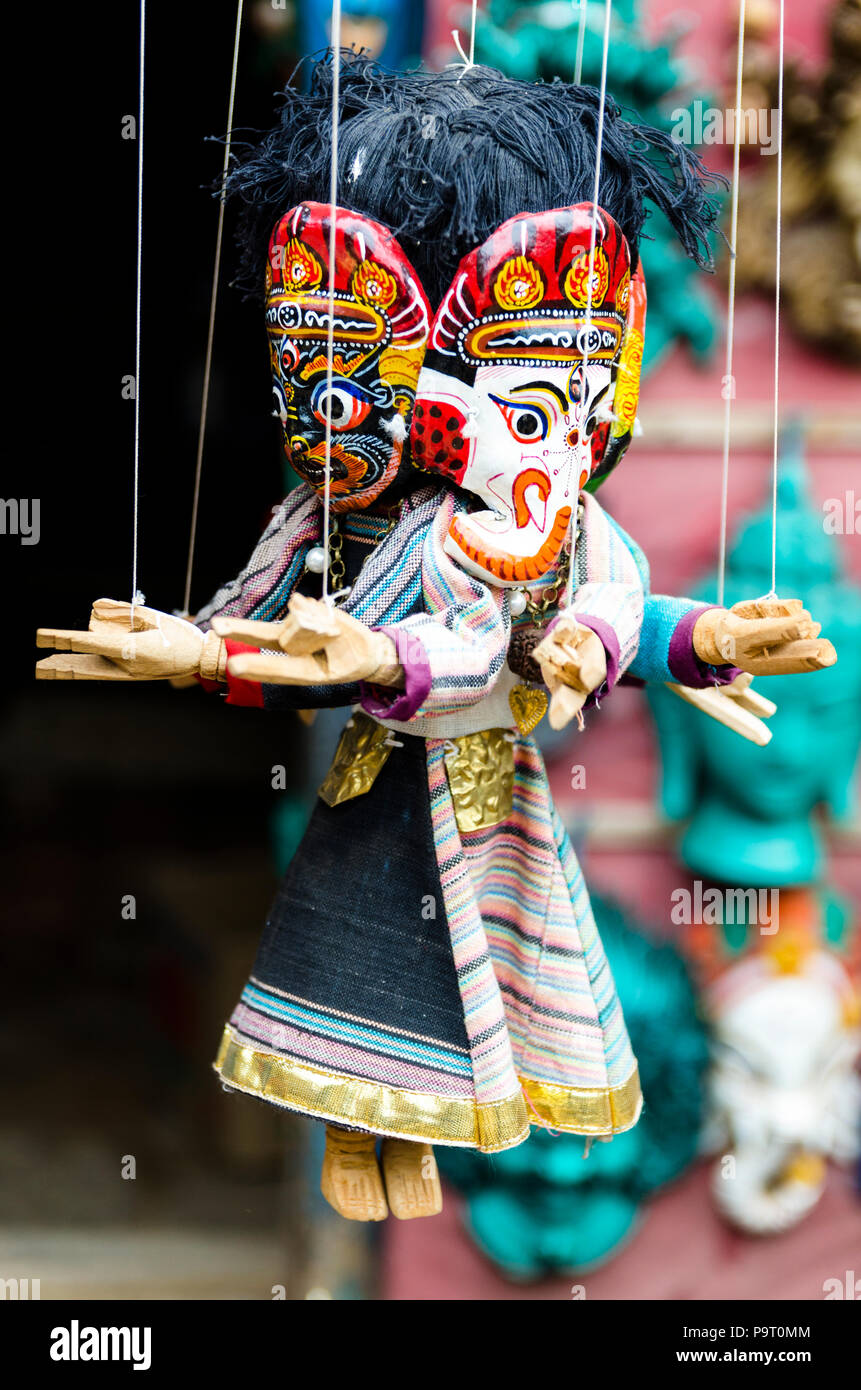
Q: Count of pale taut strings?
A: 8